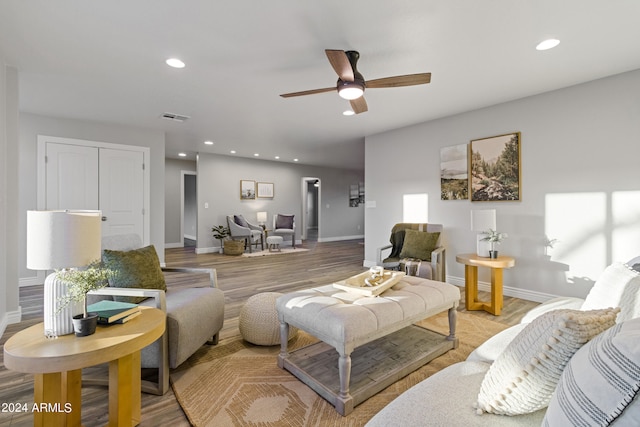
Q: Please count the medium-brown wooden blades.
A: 4